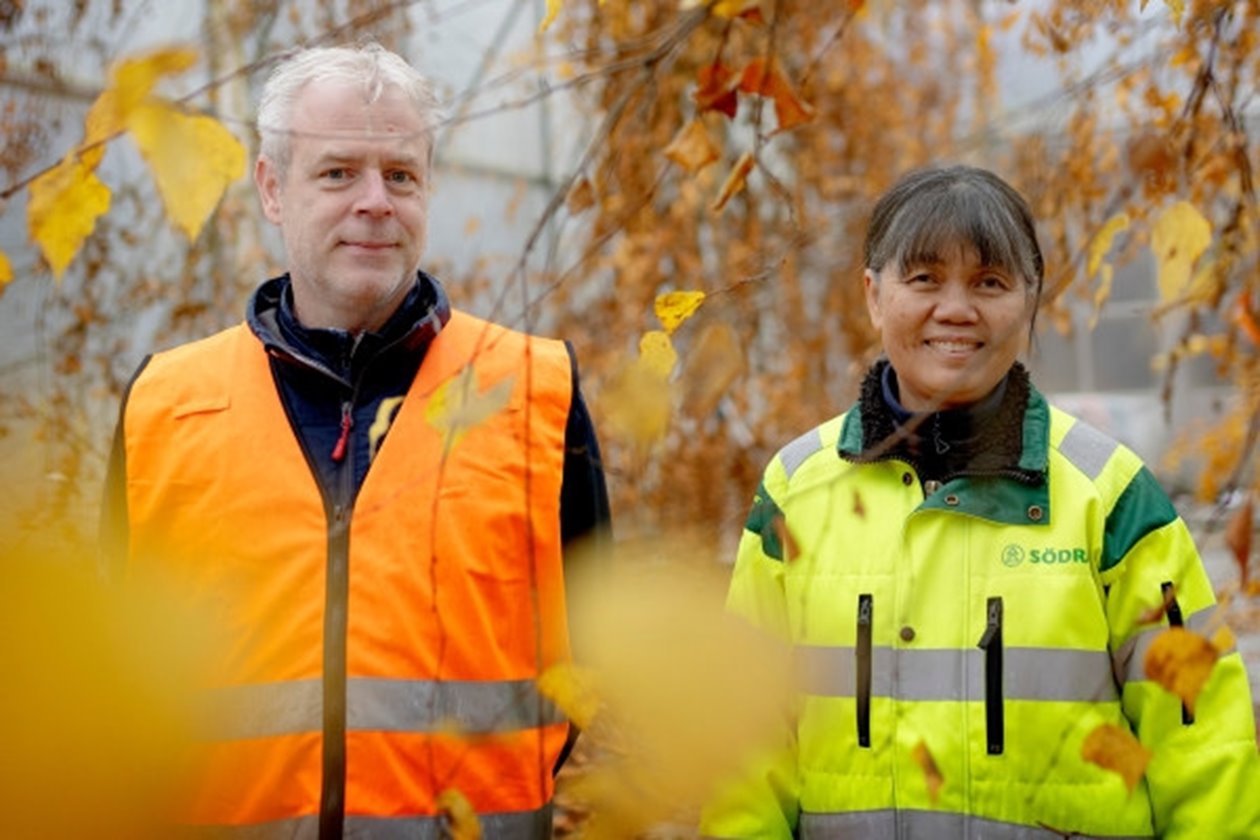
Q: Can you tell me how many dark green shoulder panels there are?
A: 2